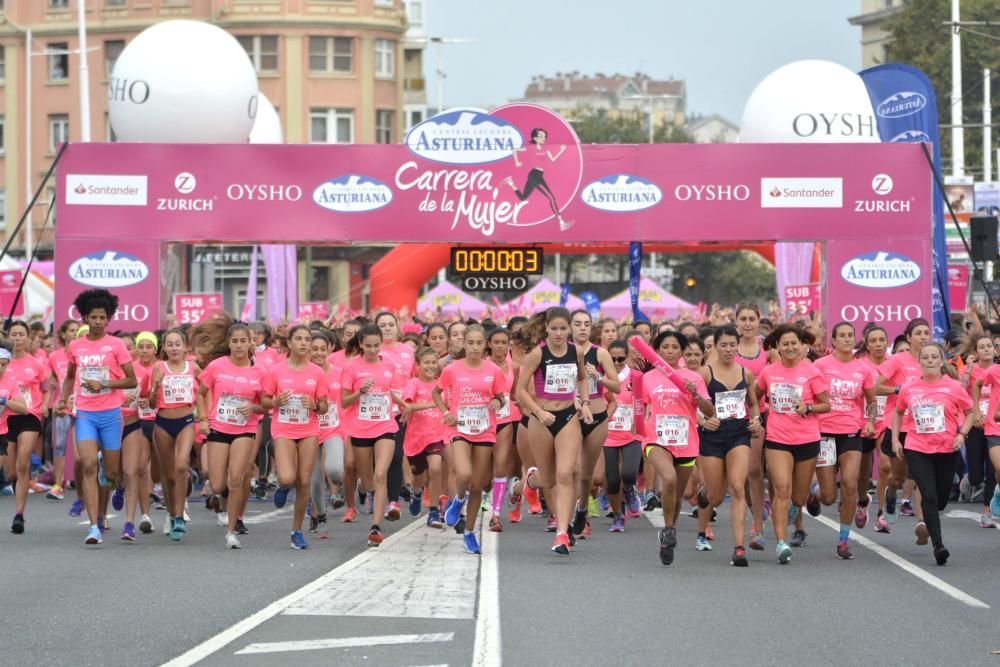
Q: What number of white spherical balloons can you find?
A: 3